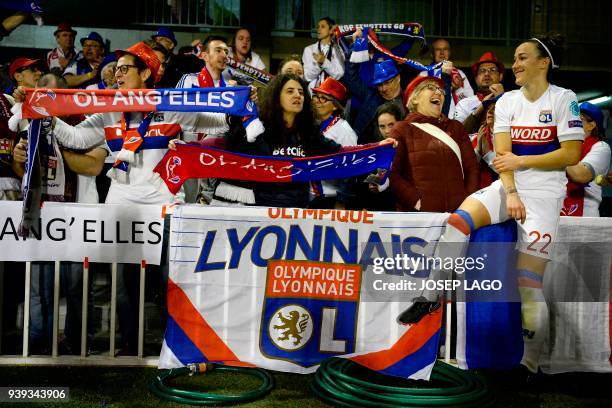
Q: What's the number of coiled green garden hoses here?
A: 2